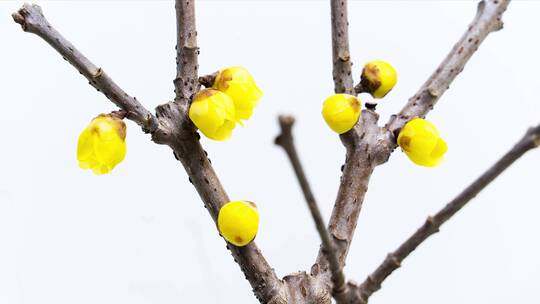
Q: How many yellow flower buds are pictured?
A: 7